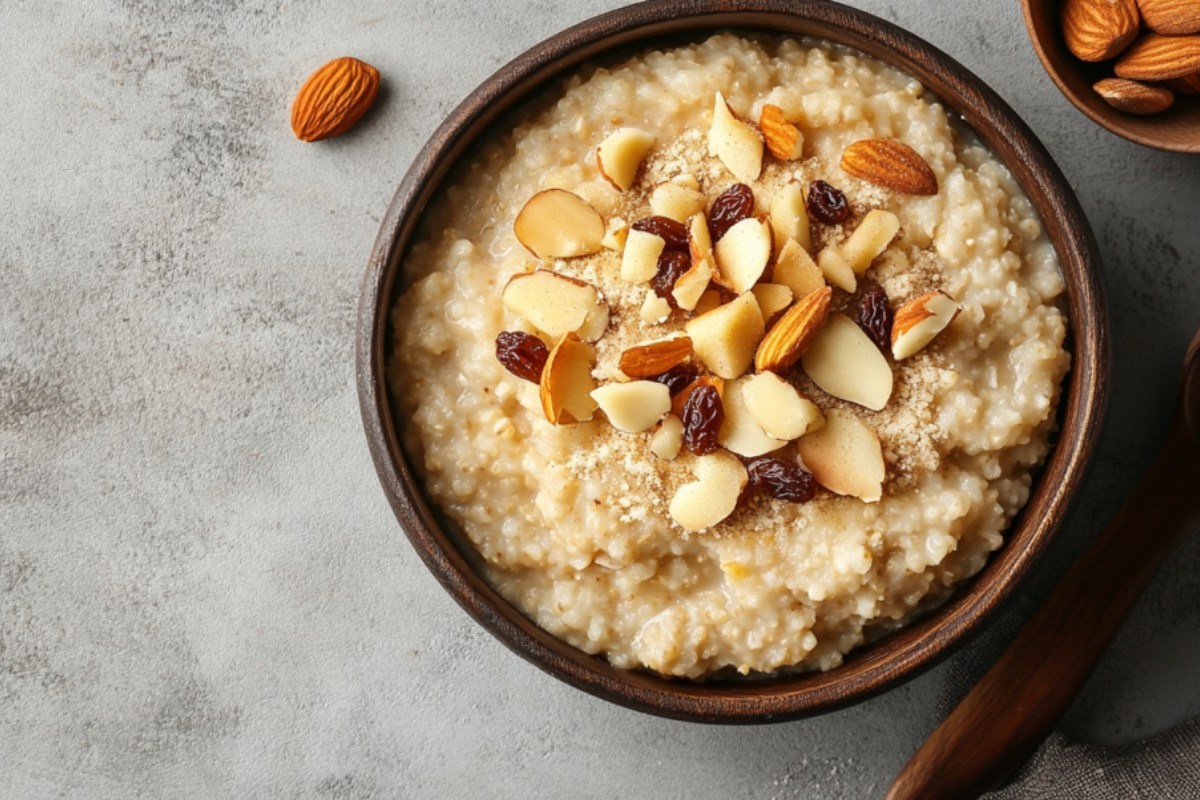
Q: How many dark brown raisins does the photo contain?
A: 9